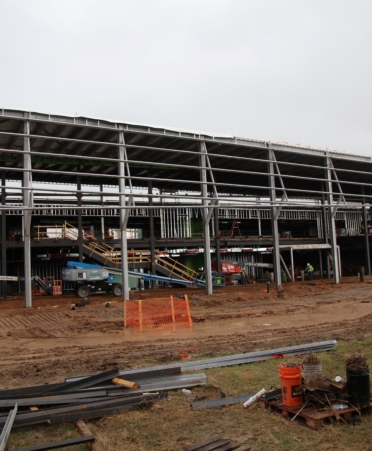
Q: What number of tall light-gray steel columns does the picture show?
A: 5